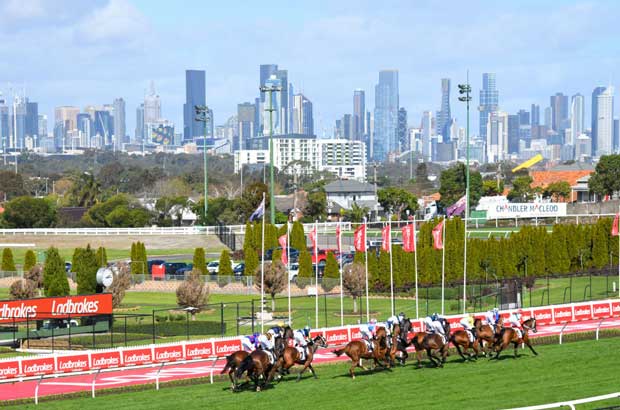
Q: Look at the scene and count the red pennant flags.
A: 8